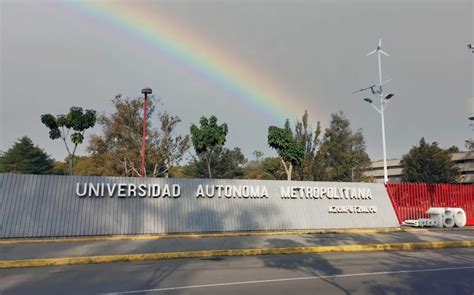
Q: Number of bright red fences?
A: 1